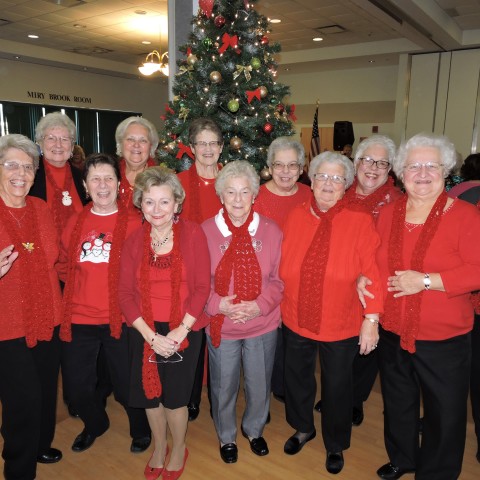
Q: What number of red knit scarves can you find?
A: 10